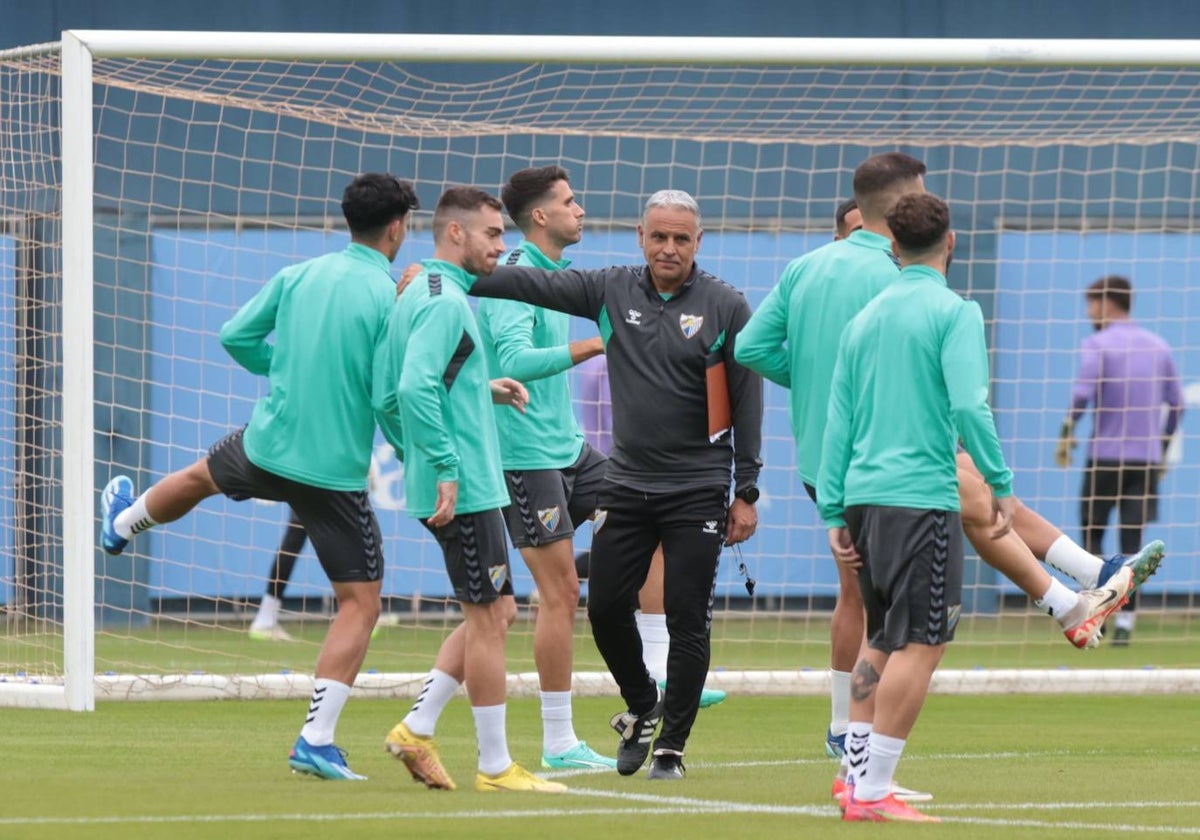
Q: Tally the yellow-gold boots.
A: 2